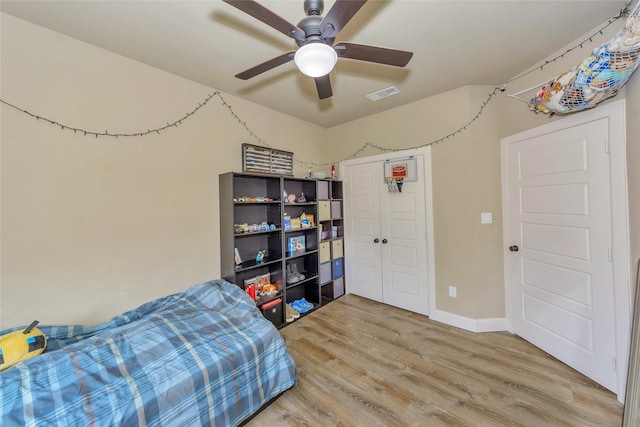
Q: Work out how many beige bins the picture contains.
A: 3